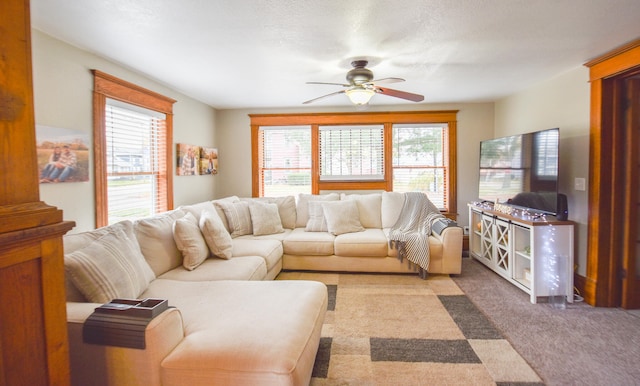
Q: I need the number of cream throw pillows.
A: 7